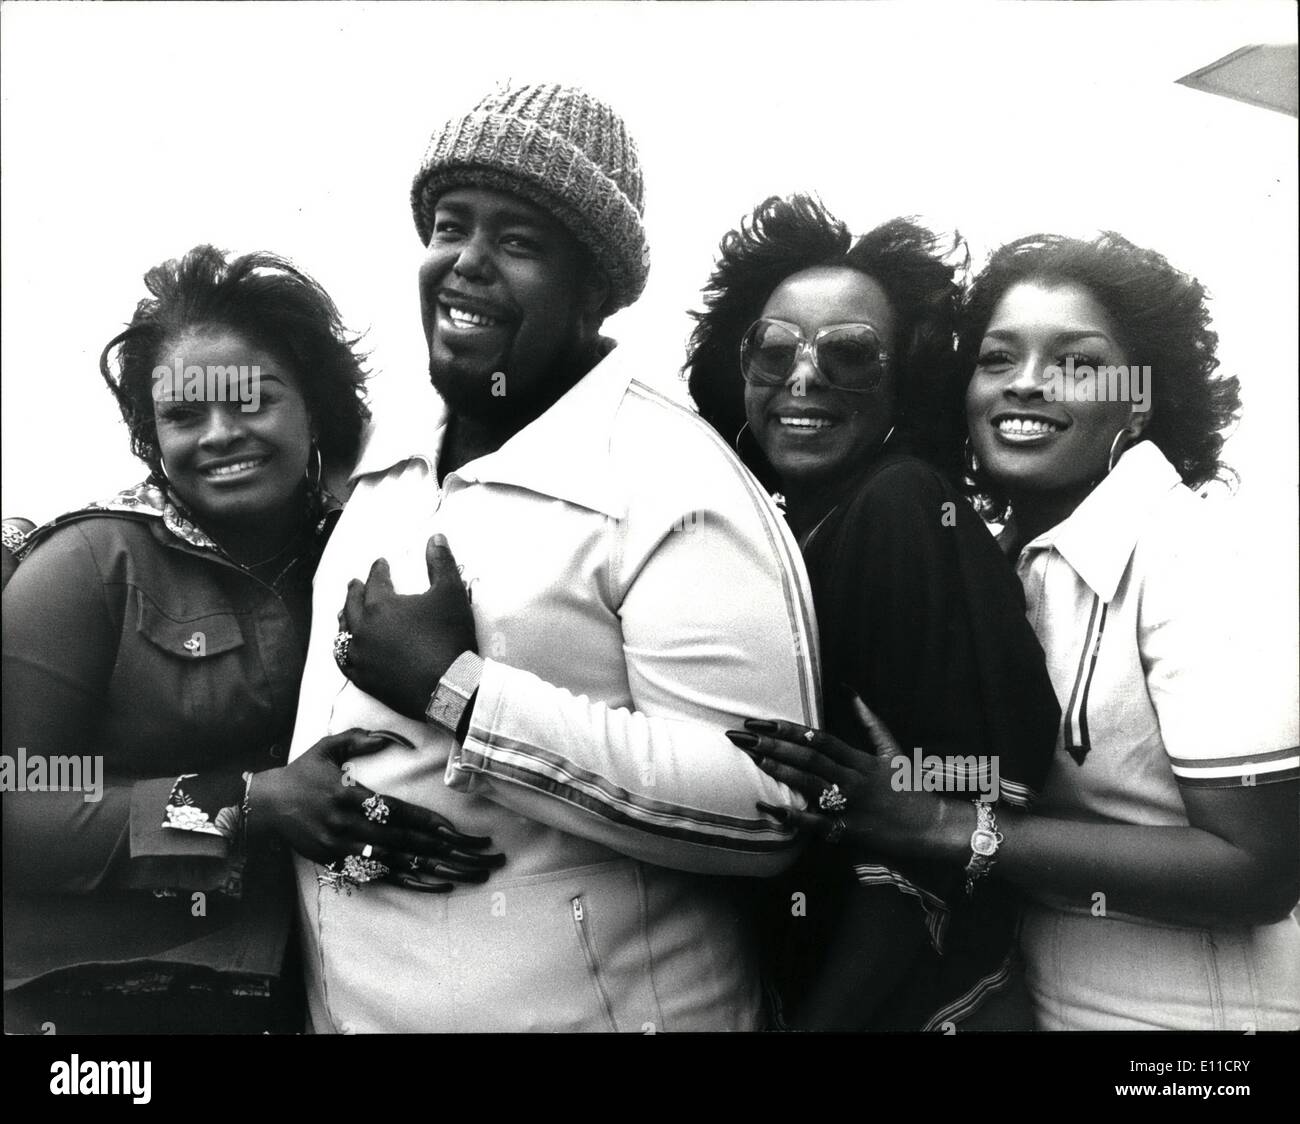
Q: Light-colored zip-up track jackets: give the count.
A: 1